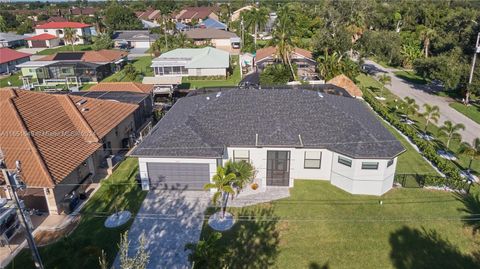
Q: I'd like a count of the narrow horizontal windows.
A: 3